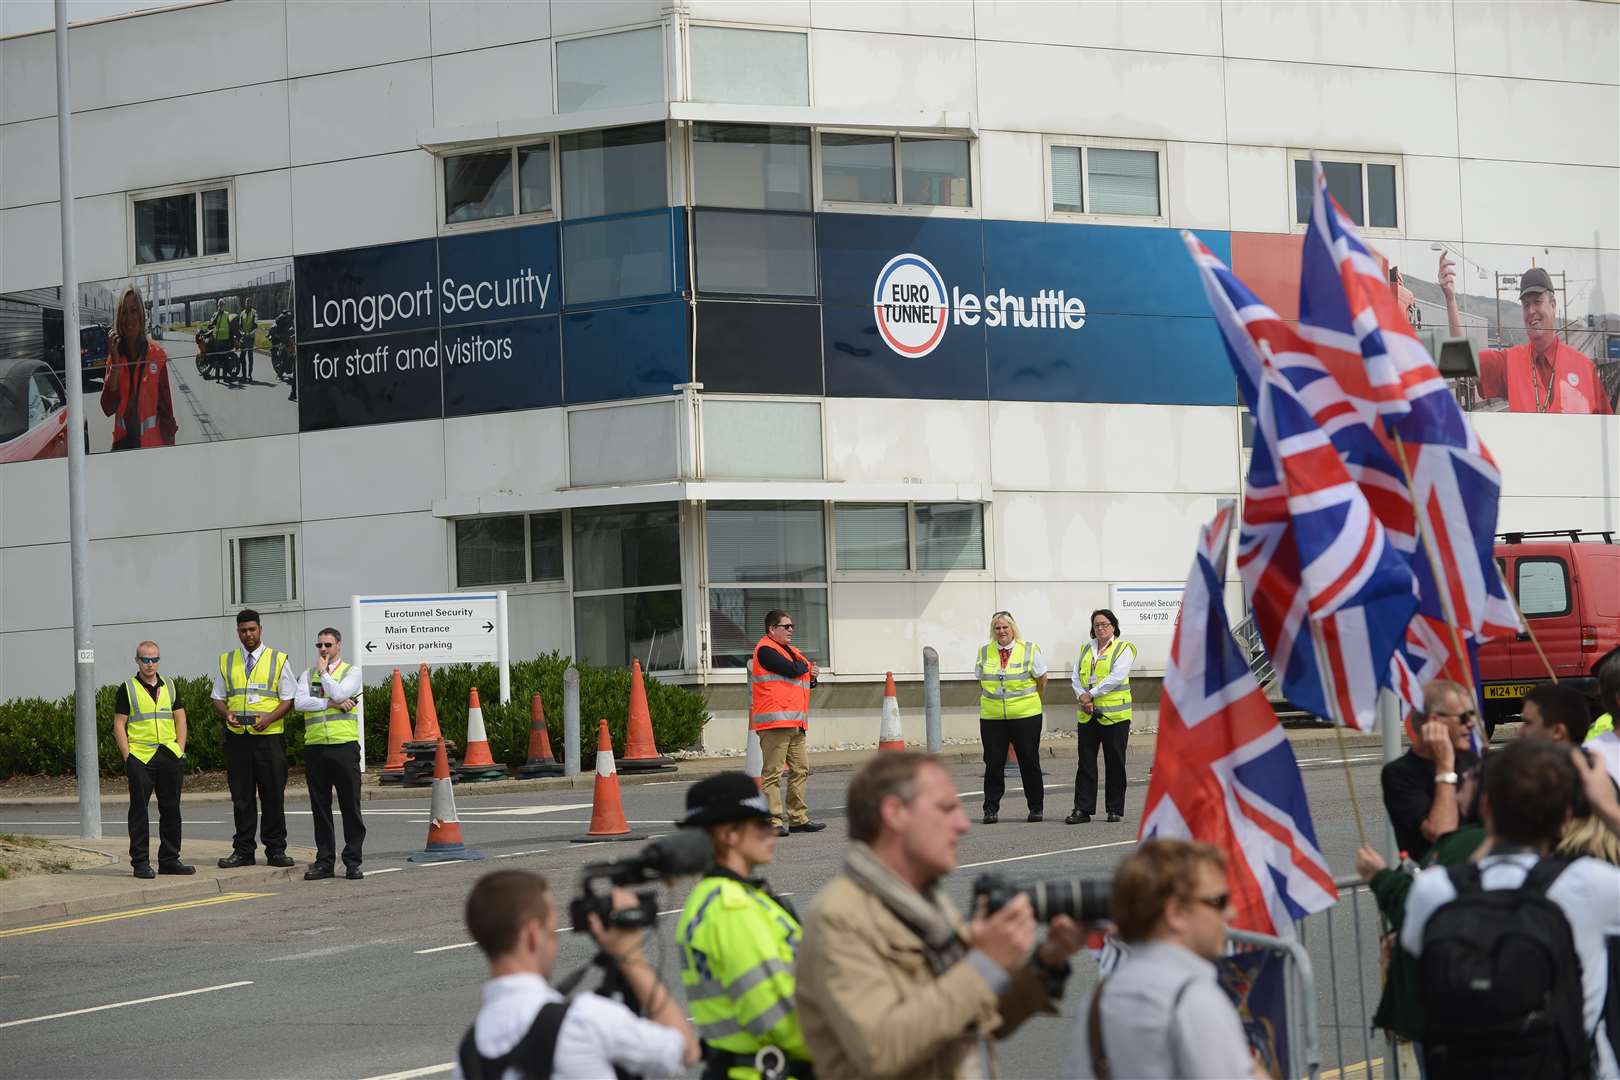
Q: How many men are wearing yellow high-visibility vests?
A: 3